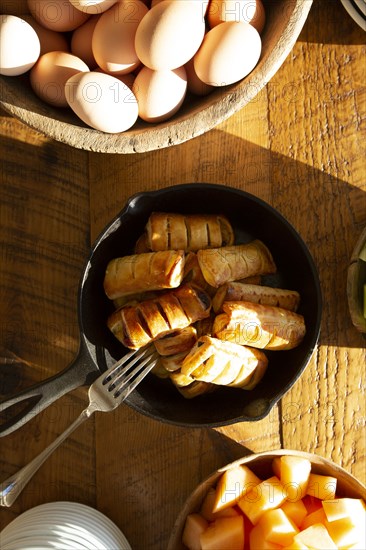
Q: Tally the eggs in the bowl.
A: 15